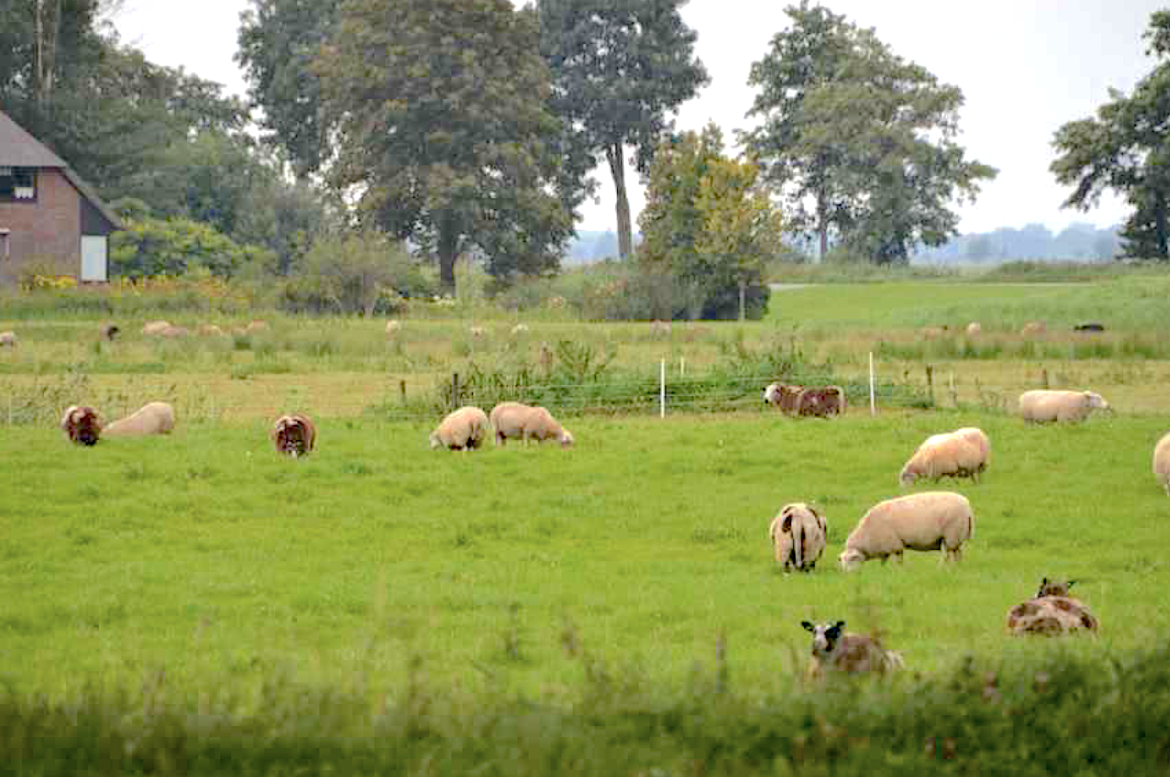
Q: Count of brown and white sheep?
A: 6